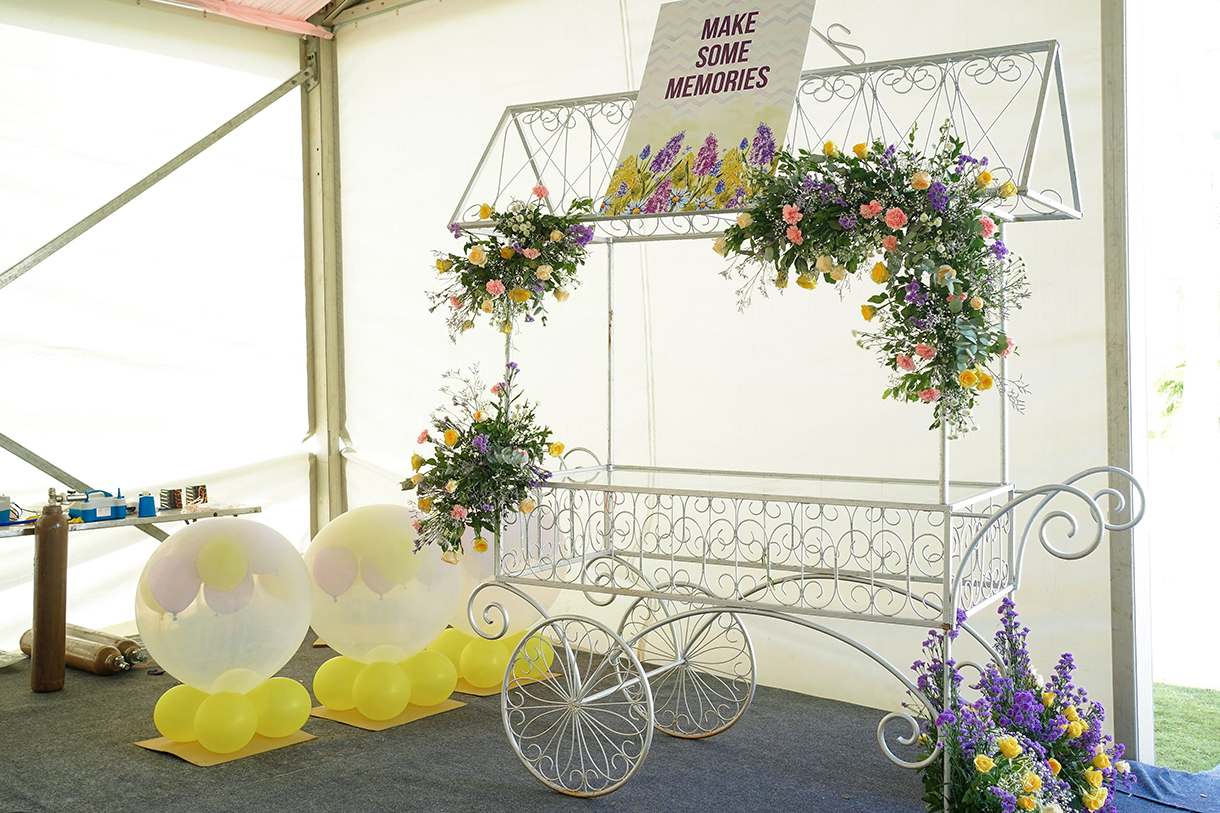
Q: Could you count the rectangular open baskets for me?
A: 1